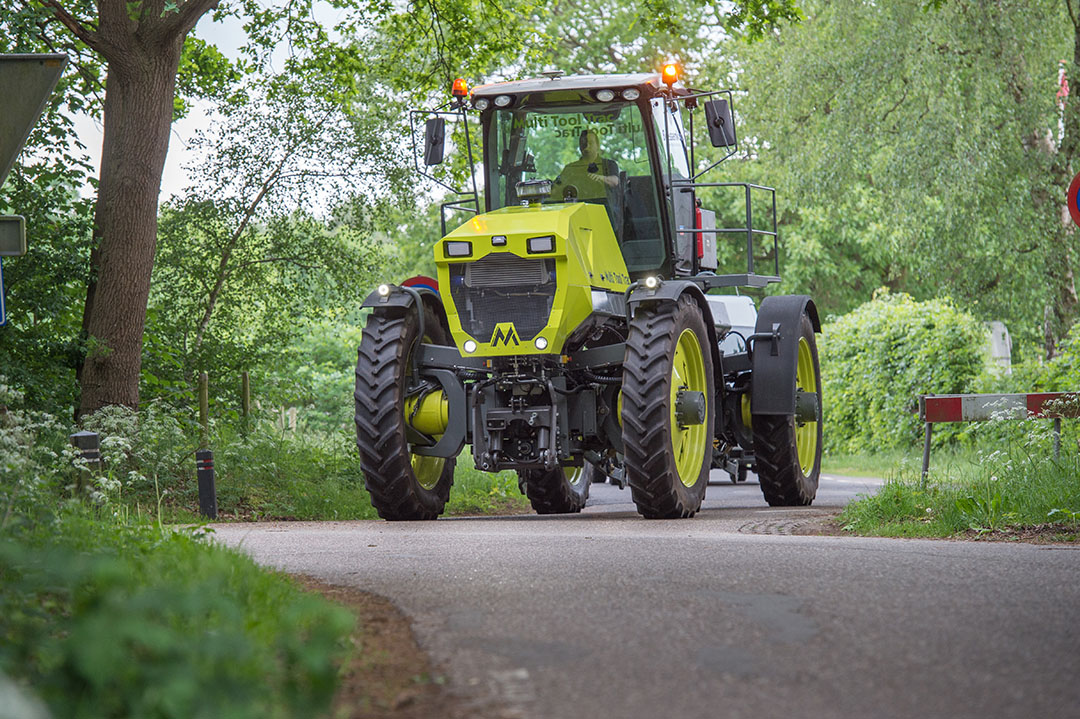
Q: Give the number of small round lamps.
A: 8